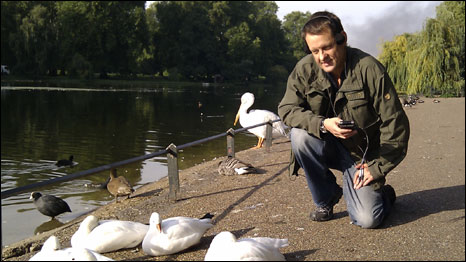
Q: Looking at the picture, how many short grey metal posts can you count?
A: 3